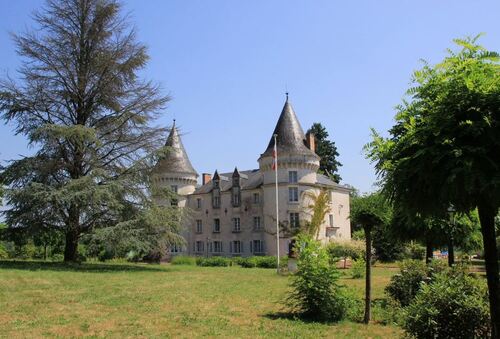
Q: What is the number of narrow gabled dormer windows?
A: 2